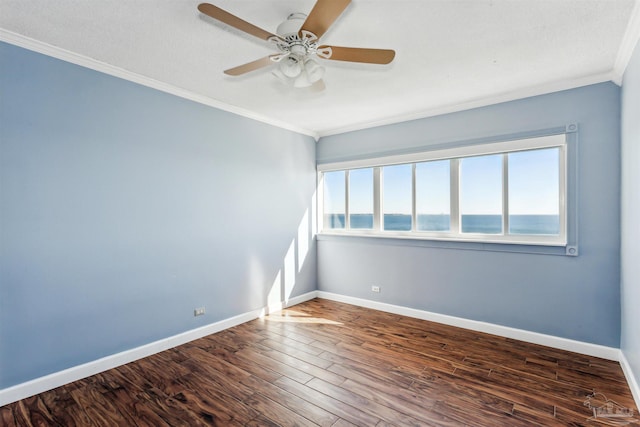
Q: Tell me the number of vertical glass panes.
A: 6